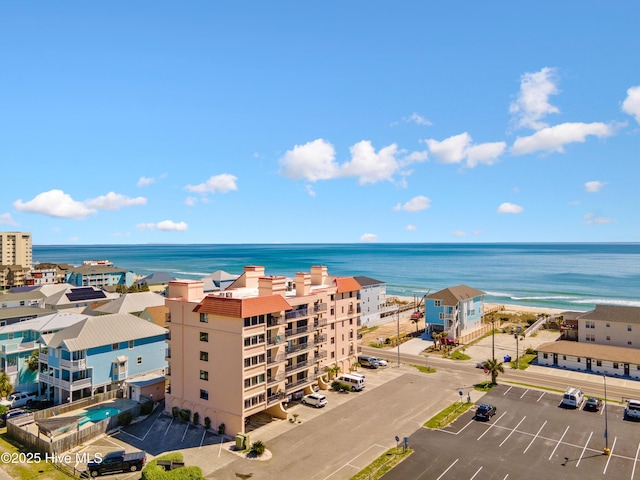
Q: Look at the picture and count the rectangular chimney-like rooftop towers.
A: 5